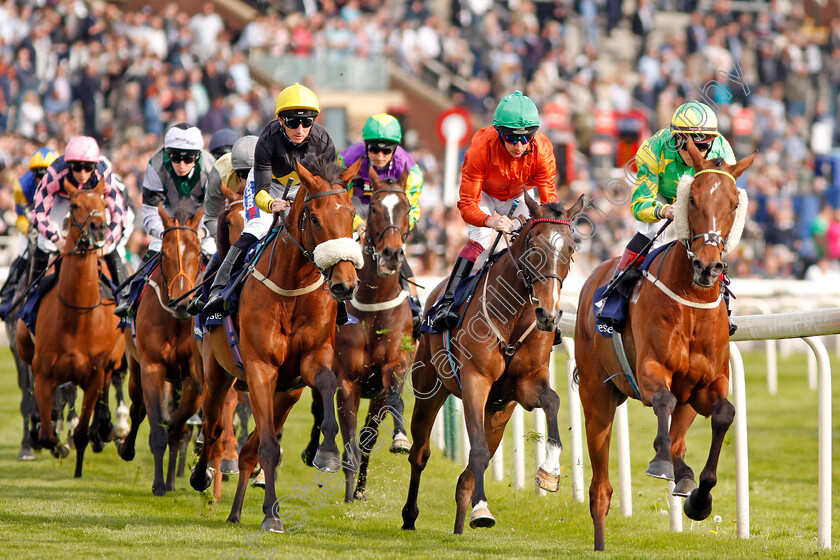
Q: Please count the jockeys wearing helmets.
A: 9